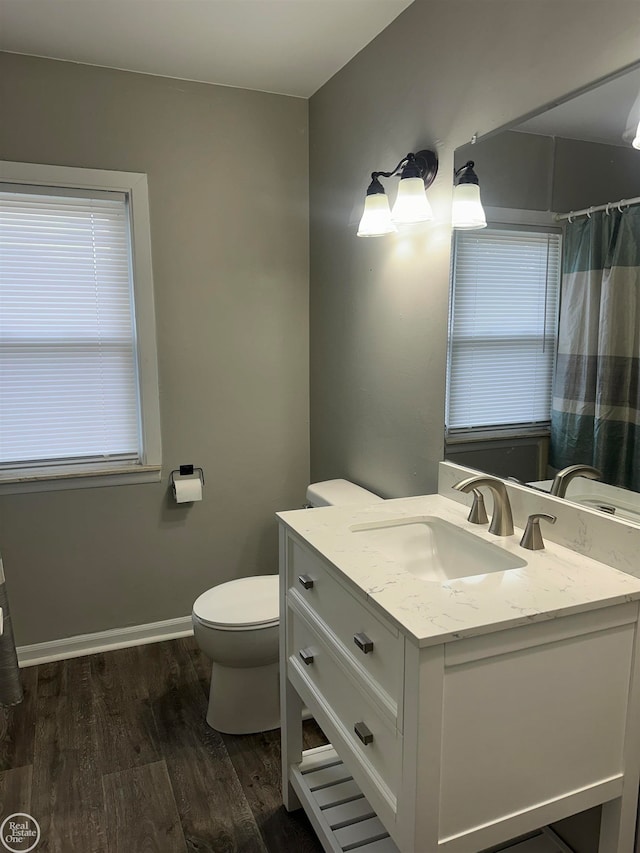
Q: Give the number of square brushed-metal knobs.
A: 4